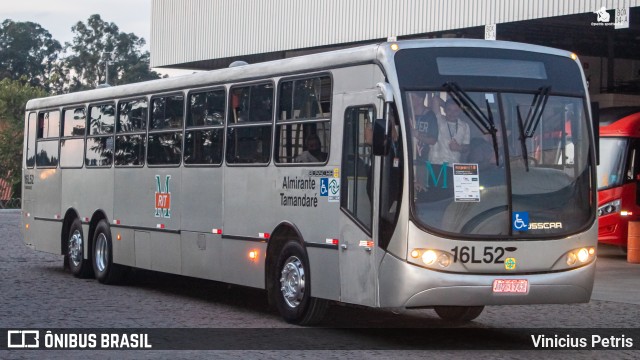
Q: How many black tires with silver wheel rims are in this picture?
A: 3